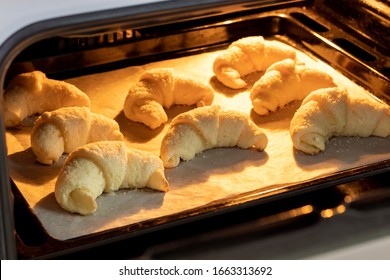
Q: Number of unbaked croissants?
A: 8